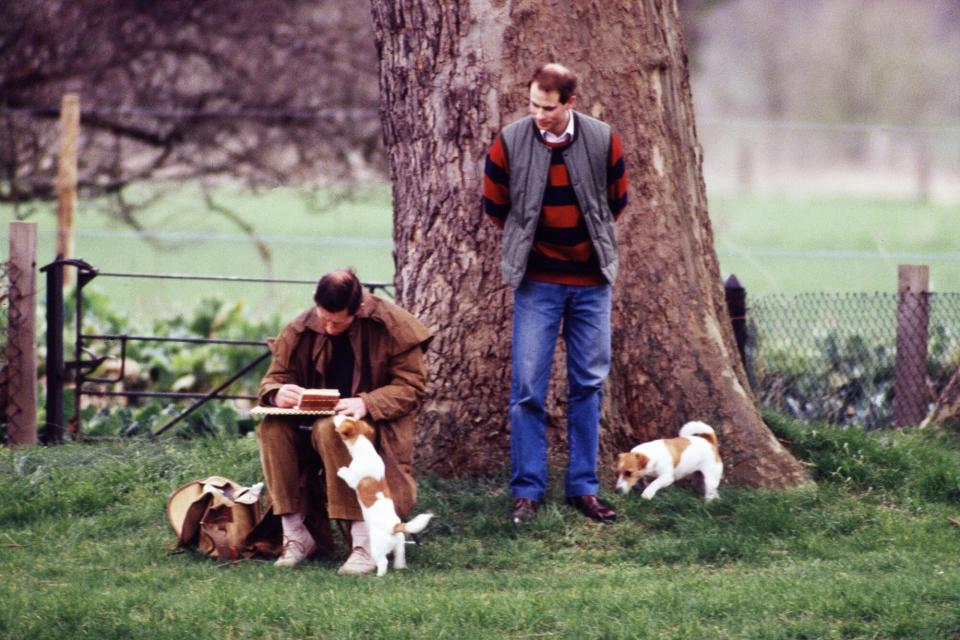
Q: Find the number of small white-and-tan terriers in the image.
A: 2